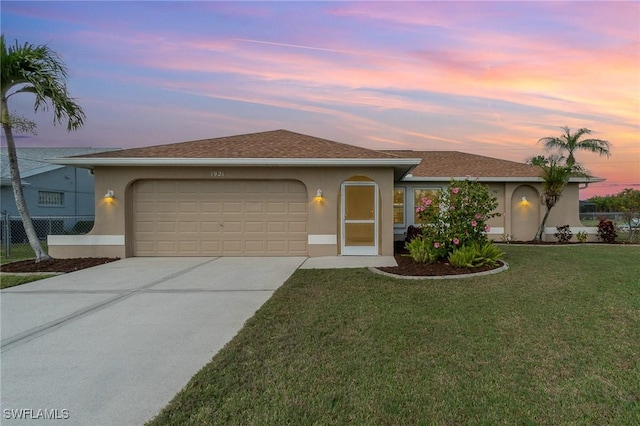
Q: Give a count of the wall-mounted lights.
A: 3